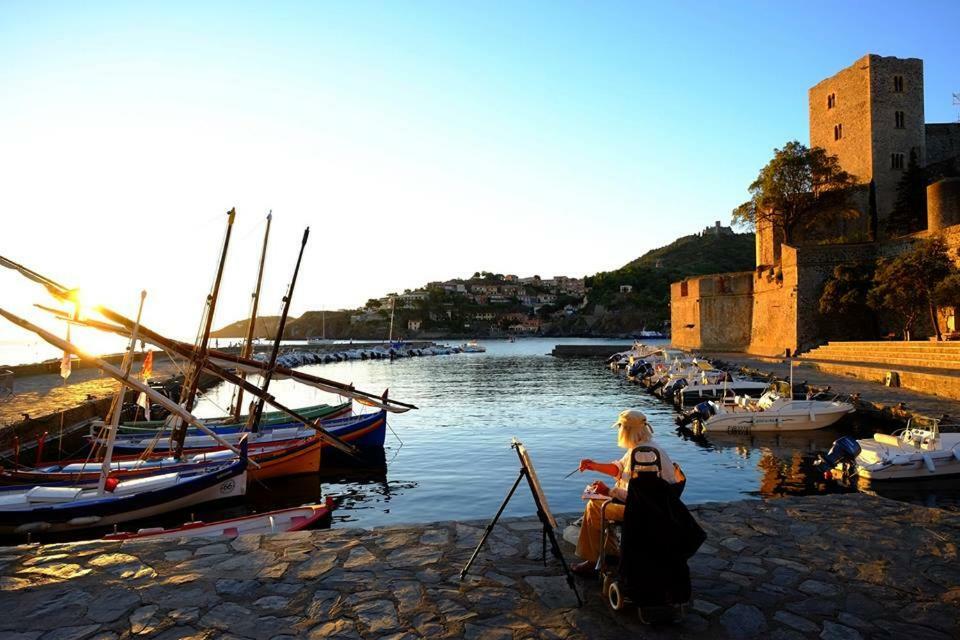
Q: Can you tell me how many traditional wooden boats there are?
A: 5